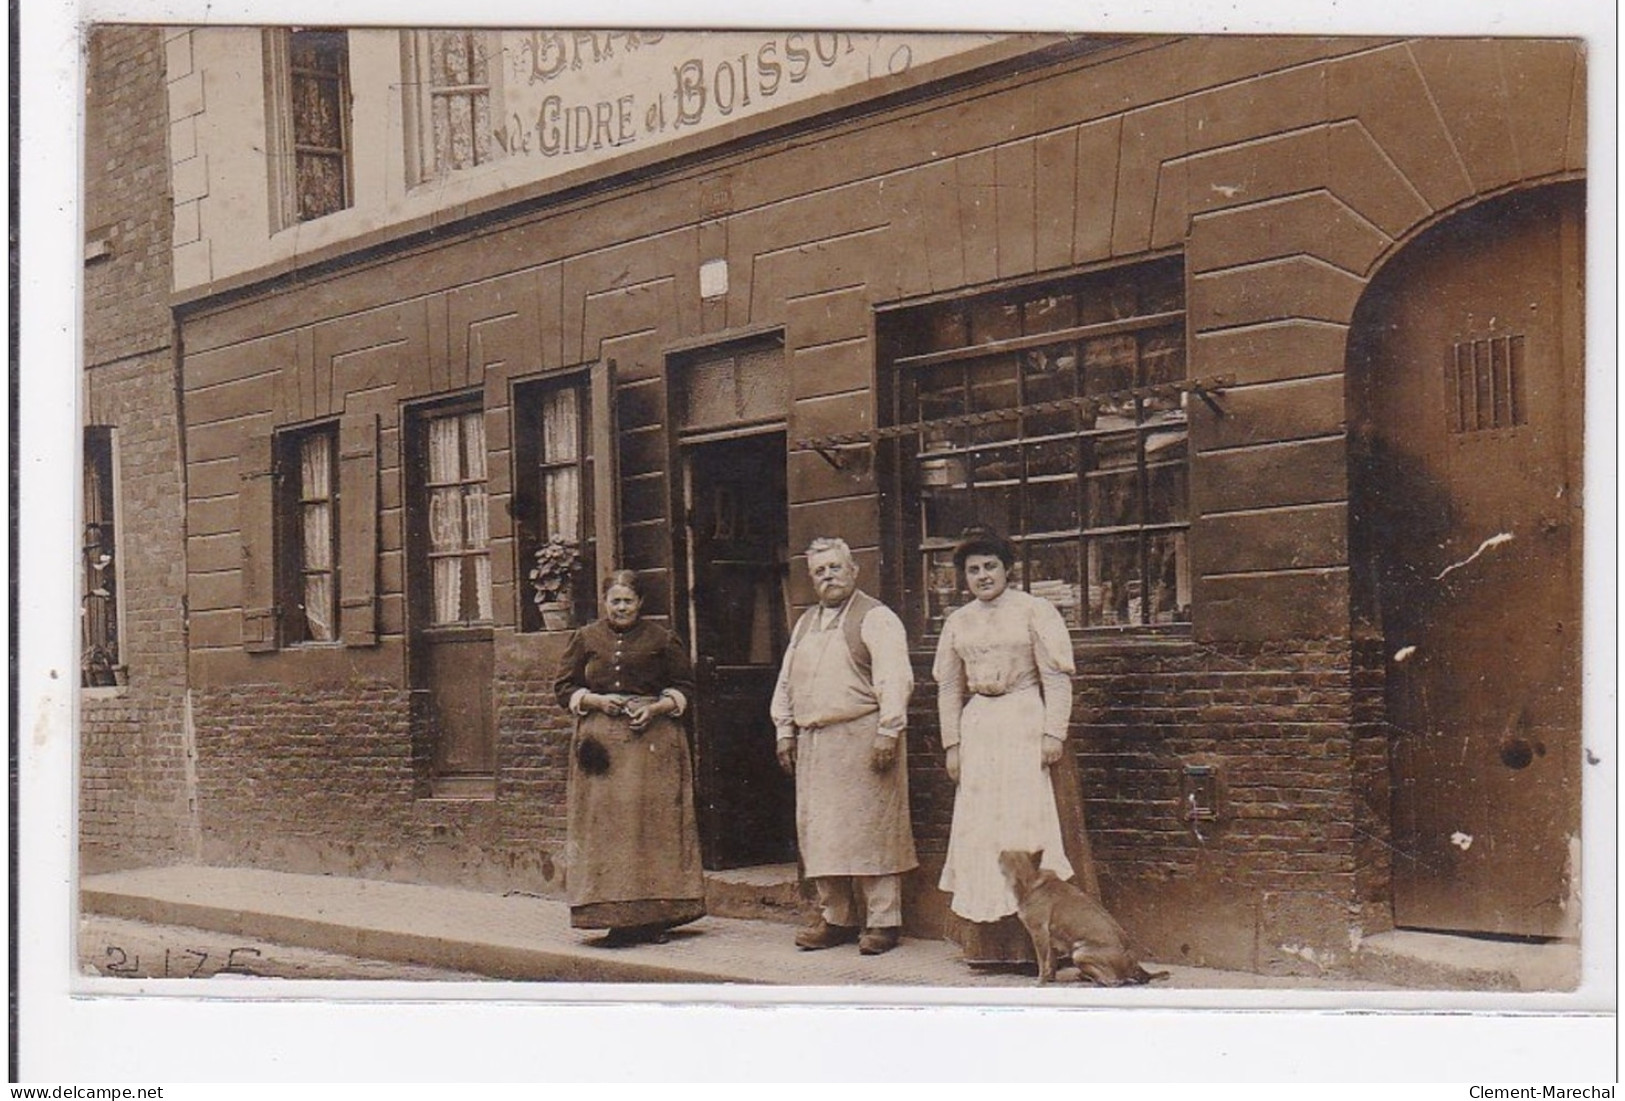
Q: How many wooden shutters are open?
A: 3